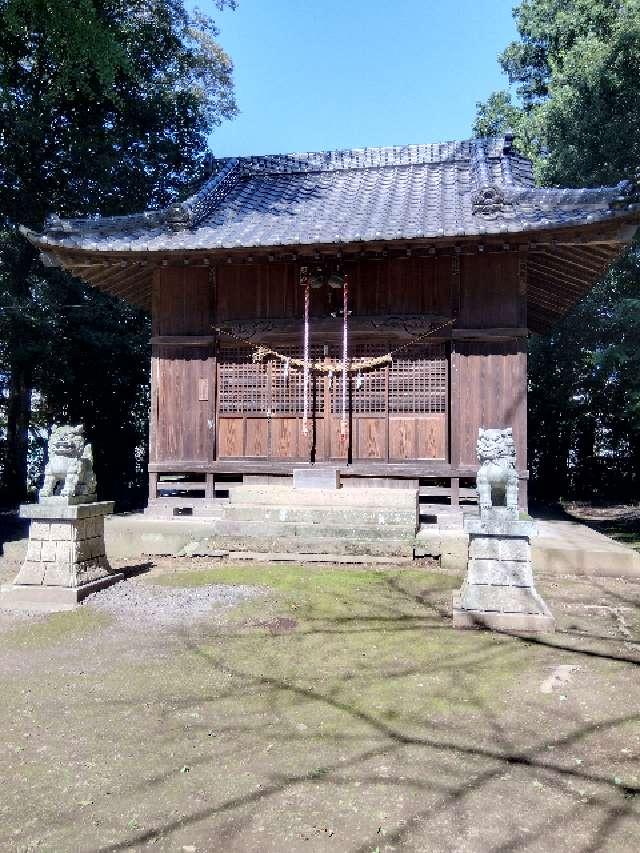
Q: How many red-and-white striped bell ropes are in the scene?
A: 2